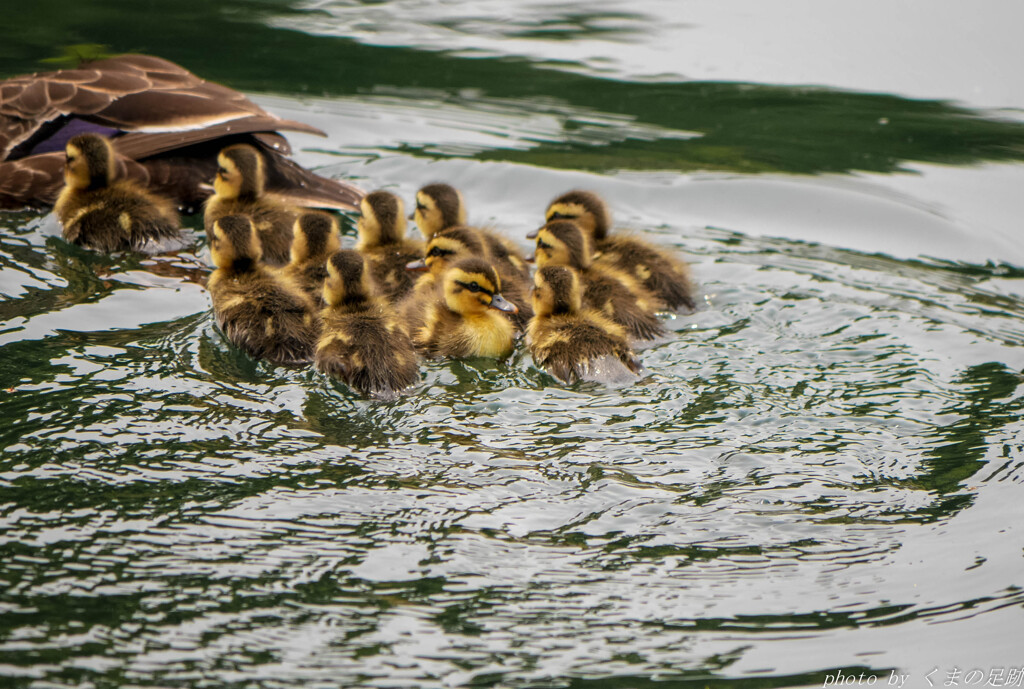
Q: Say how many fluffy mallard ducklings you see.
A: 12